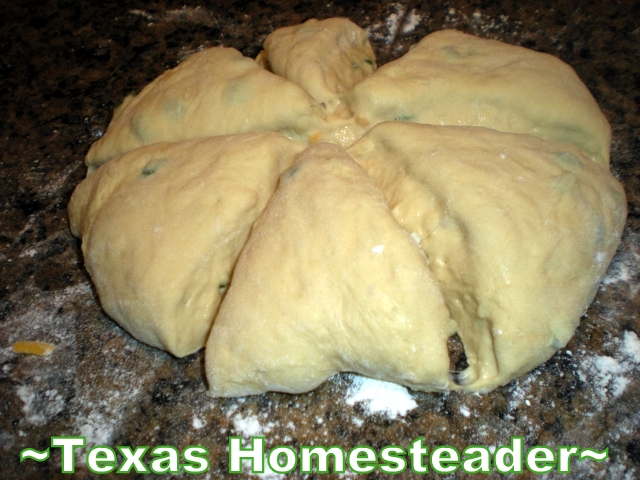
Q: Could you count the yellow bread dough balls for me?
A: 6